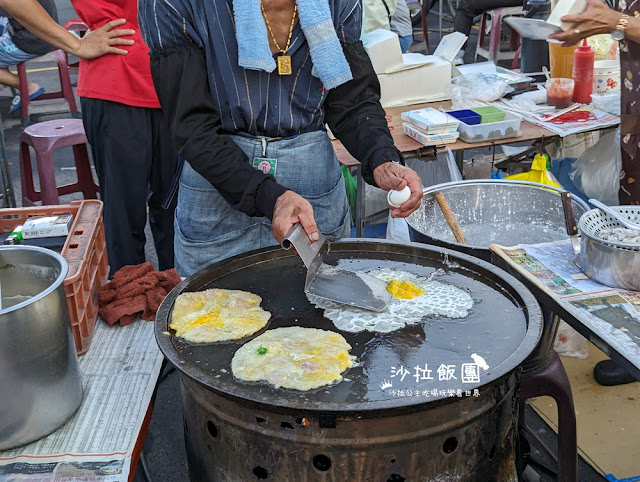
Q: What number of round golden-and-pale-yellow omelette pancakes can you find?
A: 2